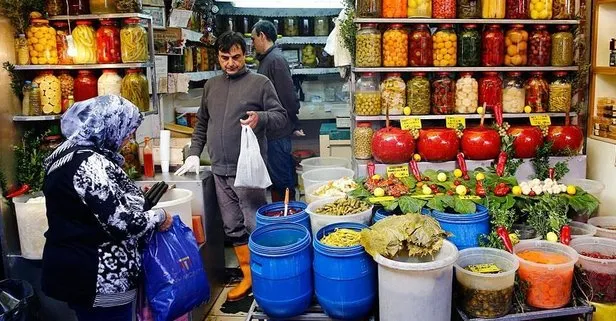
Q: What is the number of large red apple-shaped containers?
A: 5